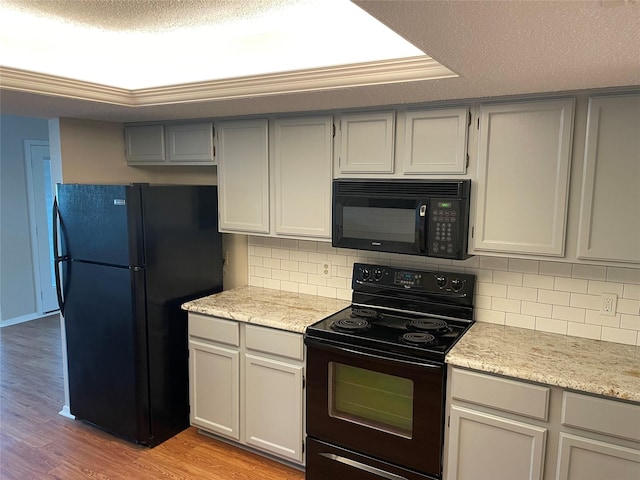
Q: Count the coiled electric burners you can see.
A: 4